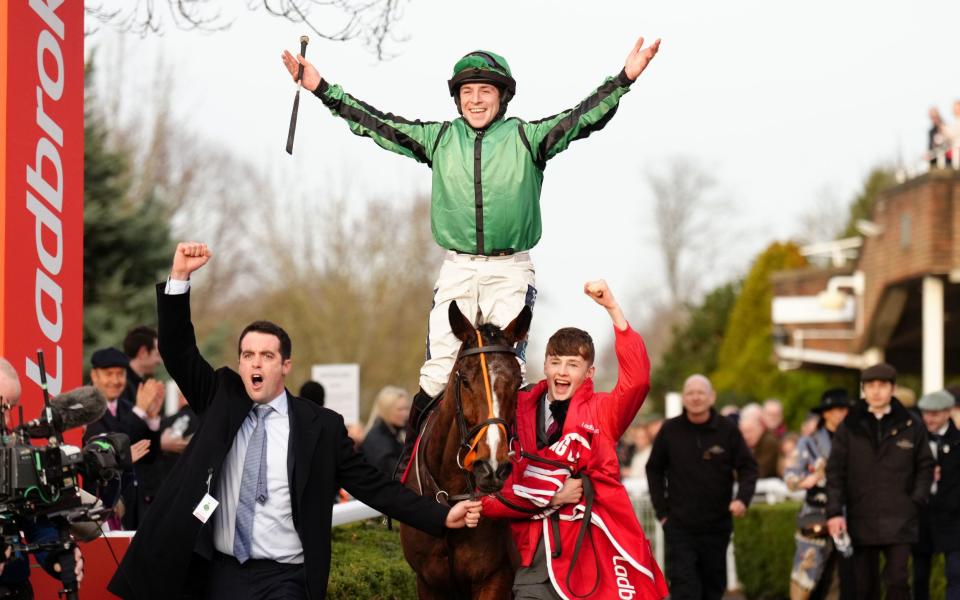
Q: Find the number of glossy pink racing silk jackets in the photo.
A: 0